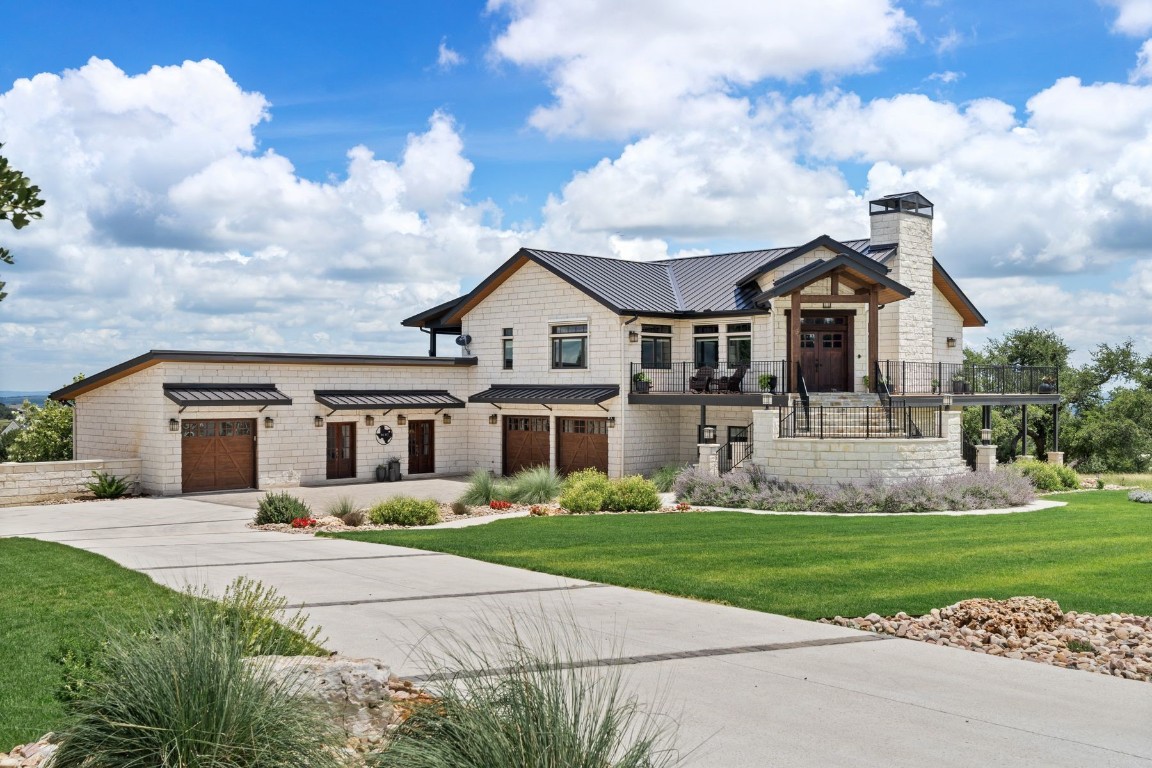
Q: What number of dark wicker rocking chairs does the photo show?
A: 2